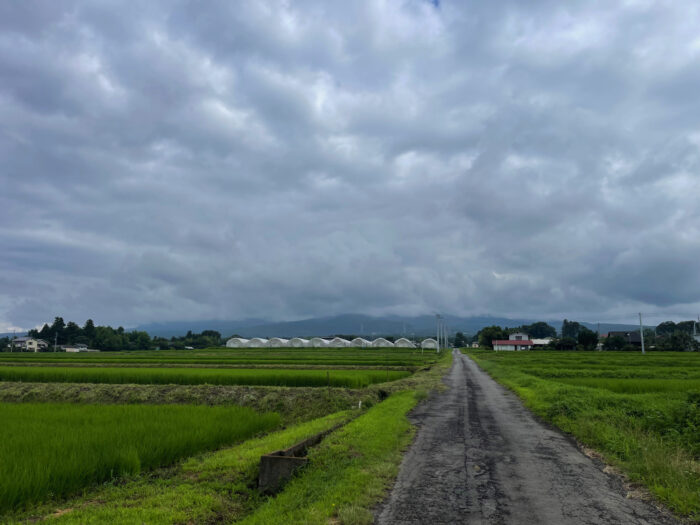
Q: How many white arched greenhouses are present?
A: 10